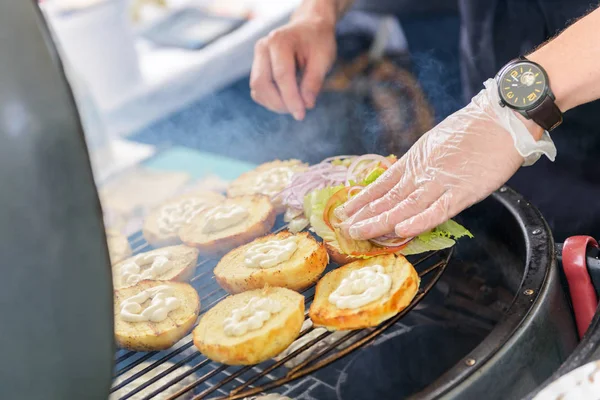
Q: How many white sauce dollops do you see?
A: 8